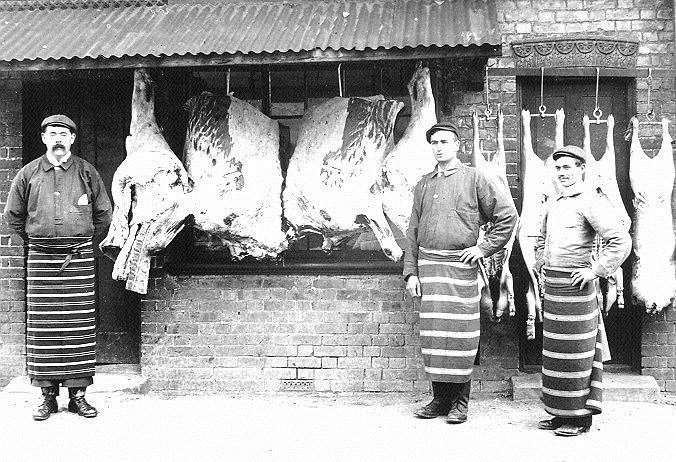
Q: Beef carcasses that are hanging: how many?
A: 4